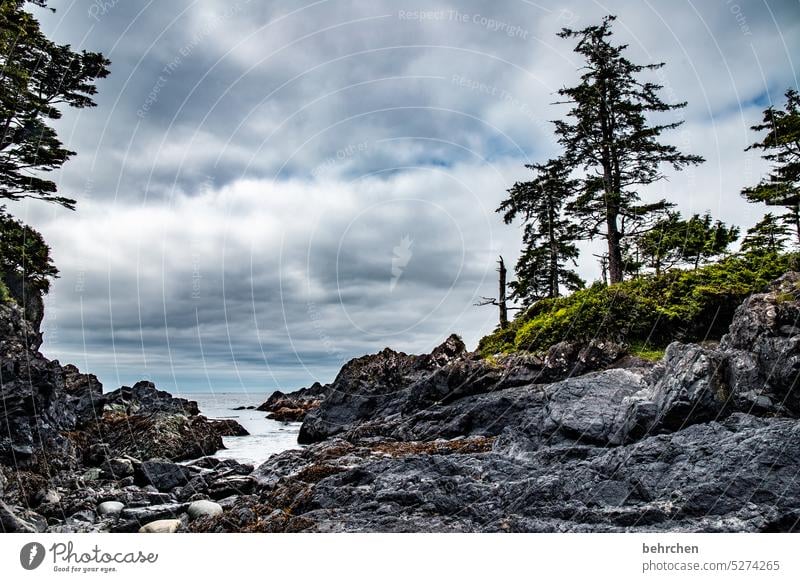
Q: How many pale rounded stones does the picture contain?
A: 3